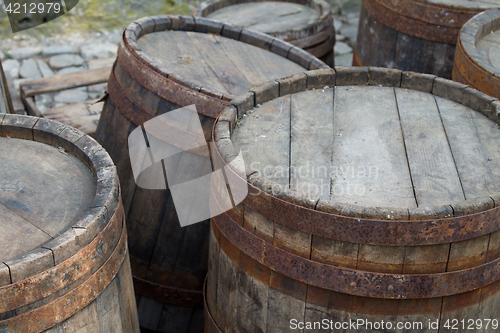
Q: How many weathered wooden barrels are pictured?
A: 6